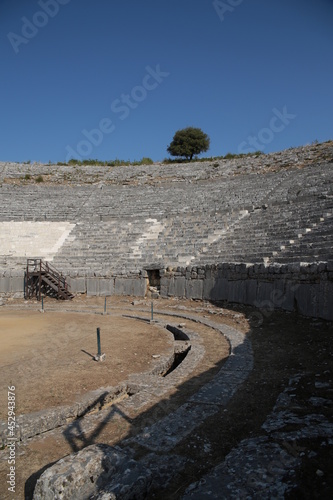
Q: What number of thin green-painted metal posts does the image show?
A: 4